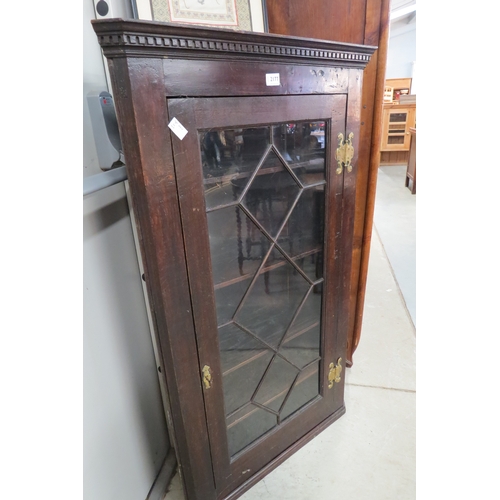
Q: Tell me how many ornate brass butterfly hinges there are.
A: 2